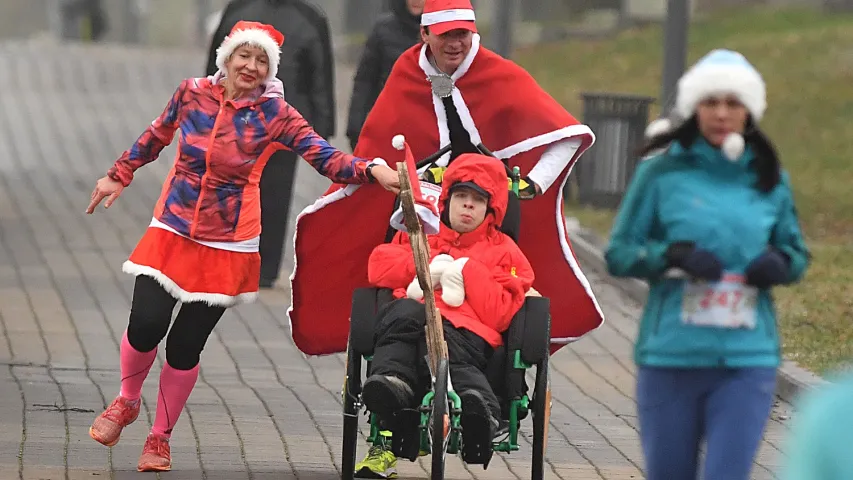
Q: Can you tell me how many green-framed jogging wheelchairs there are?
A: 1